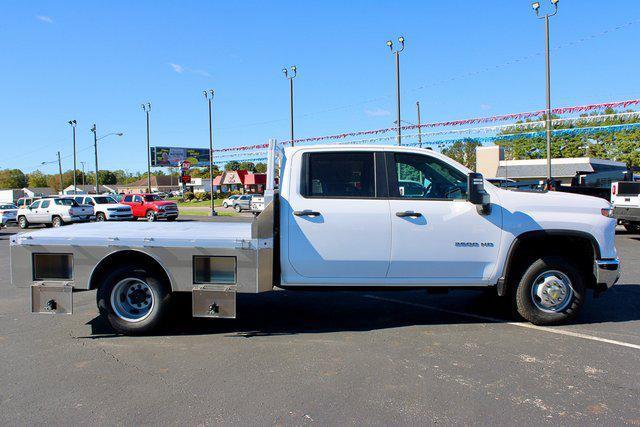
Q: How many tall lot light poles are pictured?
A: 6